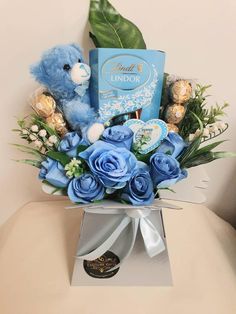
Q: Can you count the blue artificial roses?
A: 8